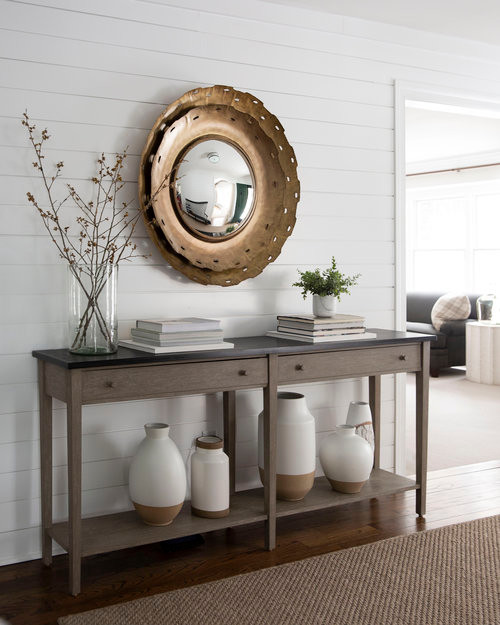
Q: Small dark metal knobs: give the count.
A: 4